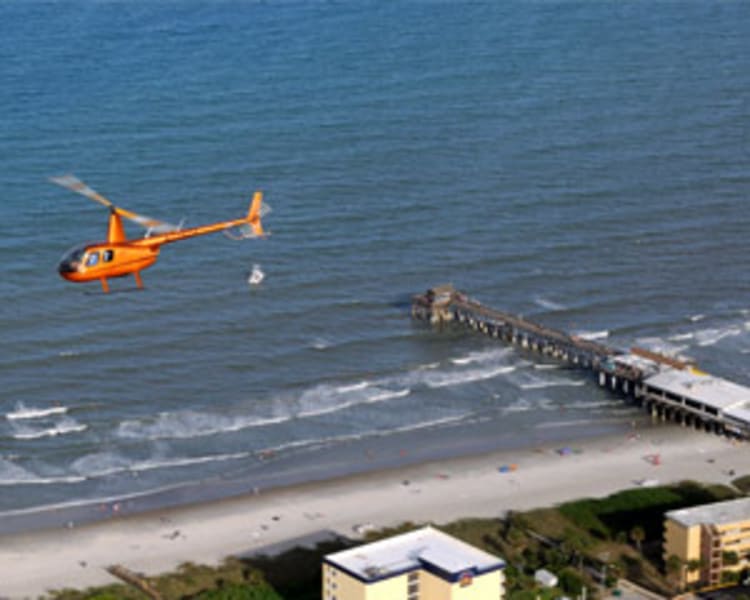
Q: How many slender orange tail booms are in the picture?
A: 1